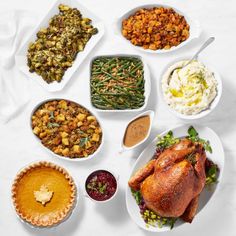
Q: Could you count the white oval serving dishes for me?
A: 3